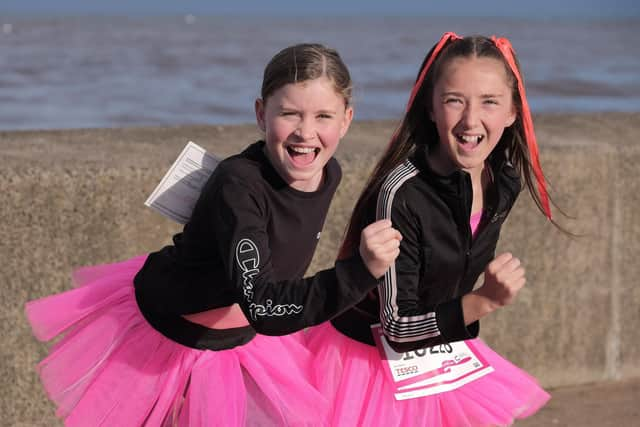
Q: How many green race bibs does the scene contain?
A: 0